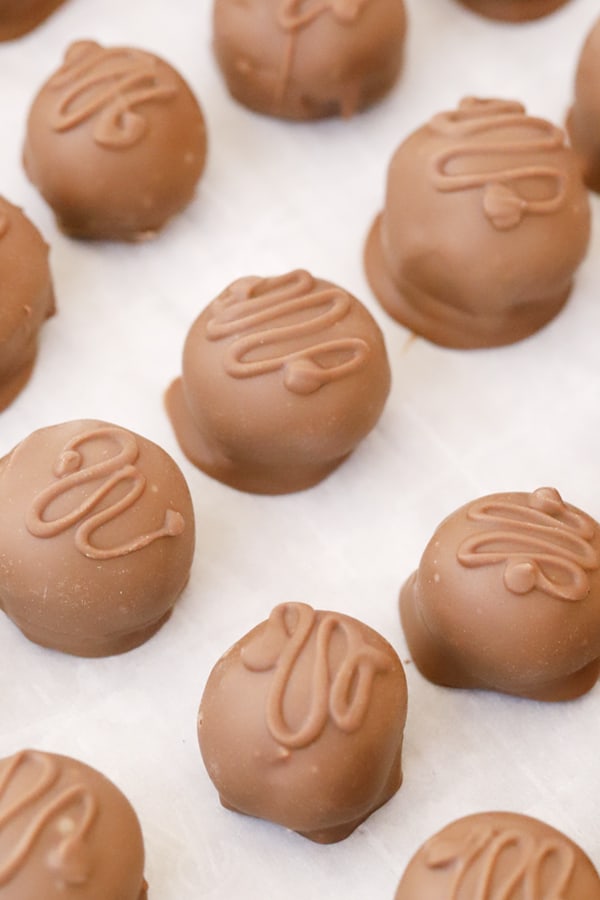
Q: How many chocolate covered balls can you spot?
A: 13